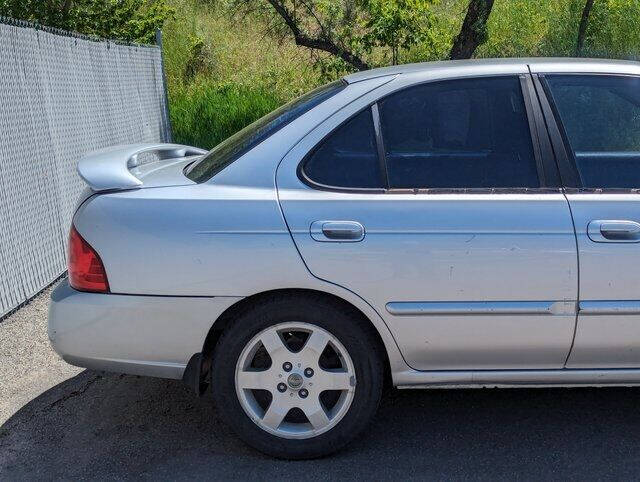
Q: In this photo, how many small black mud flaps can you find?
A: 1